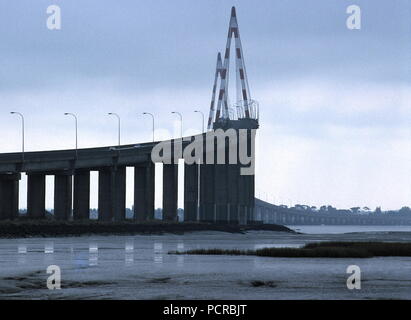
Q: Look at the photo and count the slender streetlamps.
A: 6